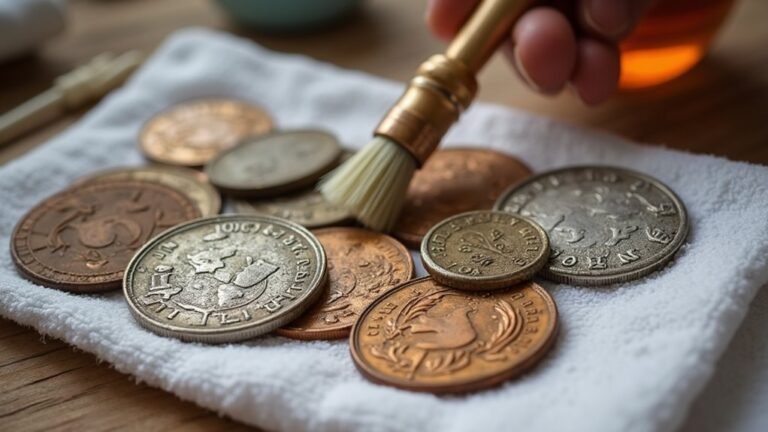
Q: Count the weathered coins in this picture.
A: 11